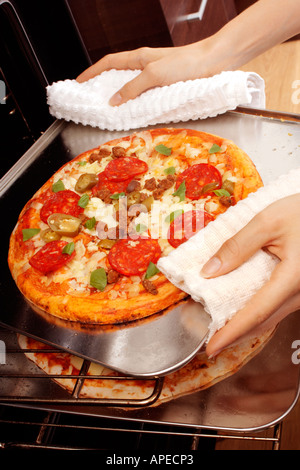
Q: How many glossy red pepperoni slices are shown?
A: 7